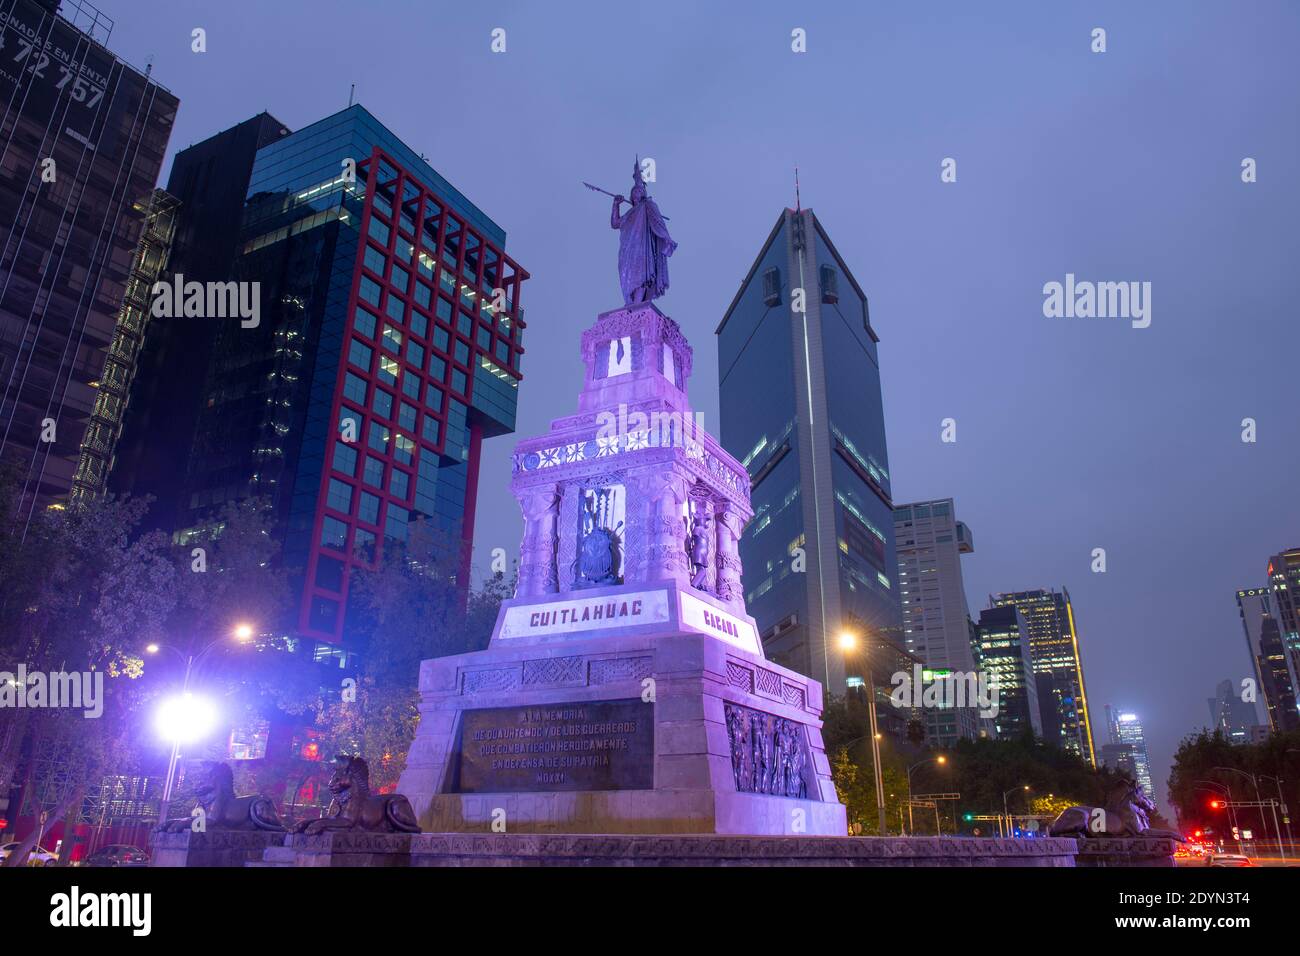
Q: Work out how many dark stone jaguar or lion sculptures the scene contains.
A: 3